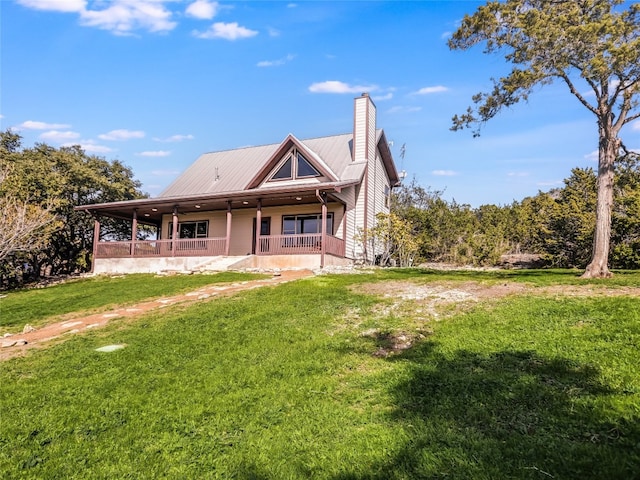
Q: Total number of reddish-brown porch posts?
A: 6